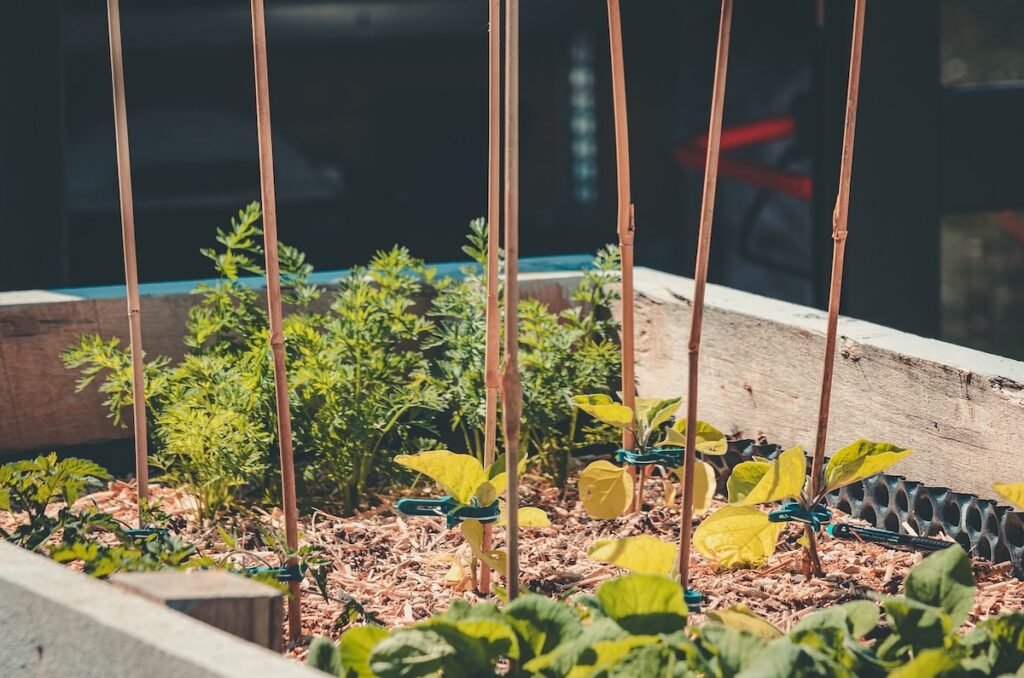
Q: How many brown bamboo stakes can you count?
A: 7